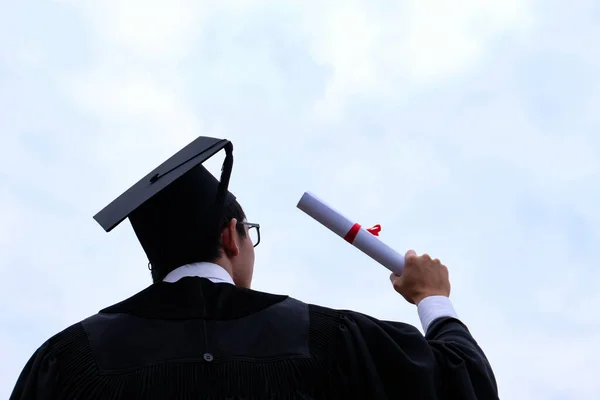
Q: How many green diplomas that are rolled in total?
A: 0